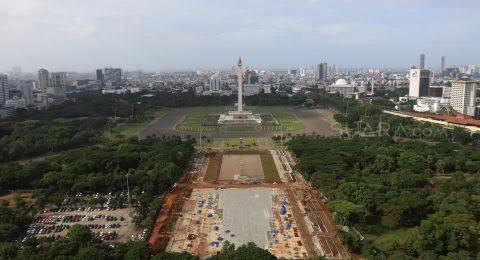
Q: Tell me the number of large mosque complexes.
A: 1